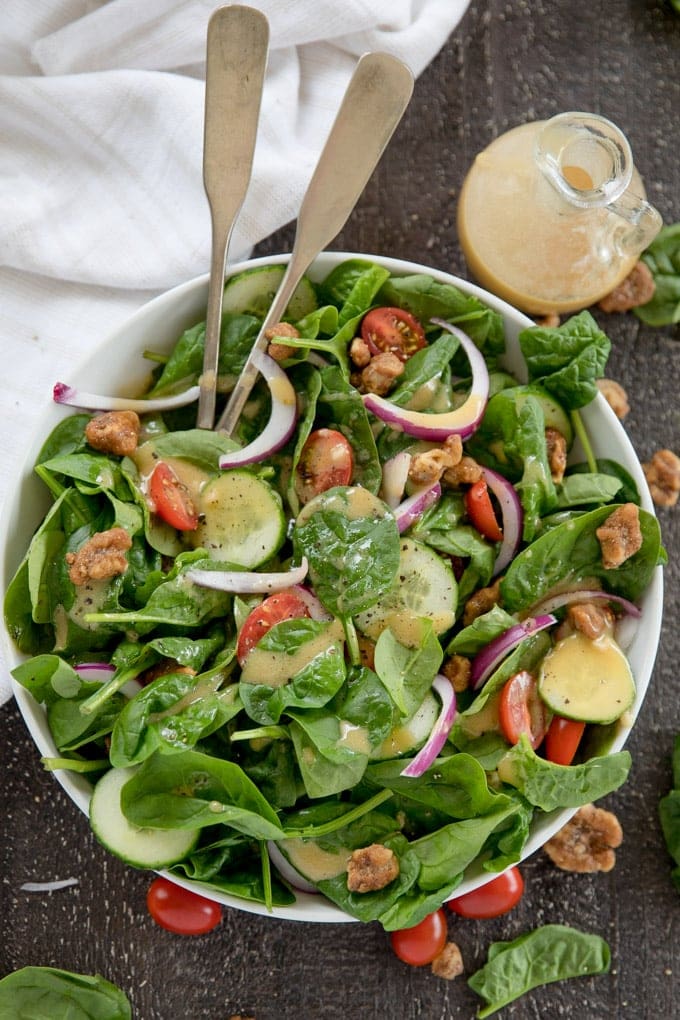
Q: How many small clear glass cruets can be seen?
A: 1